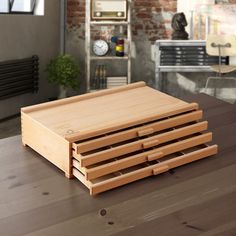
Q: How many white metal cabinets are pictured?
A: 1